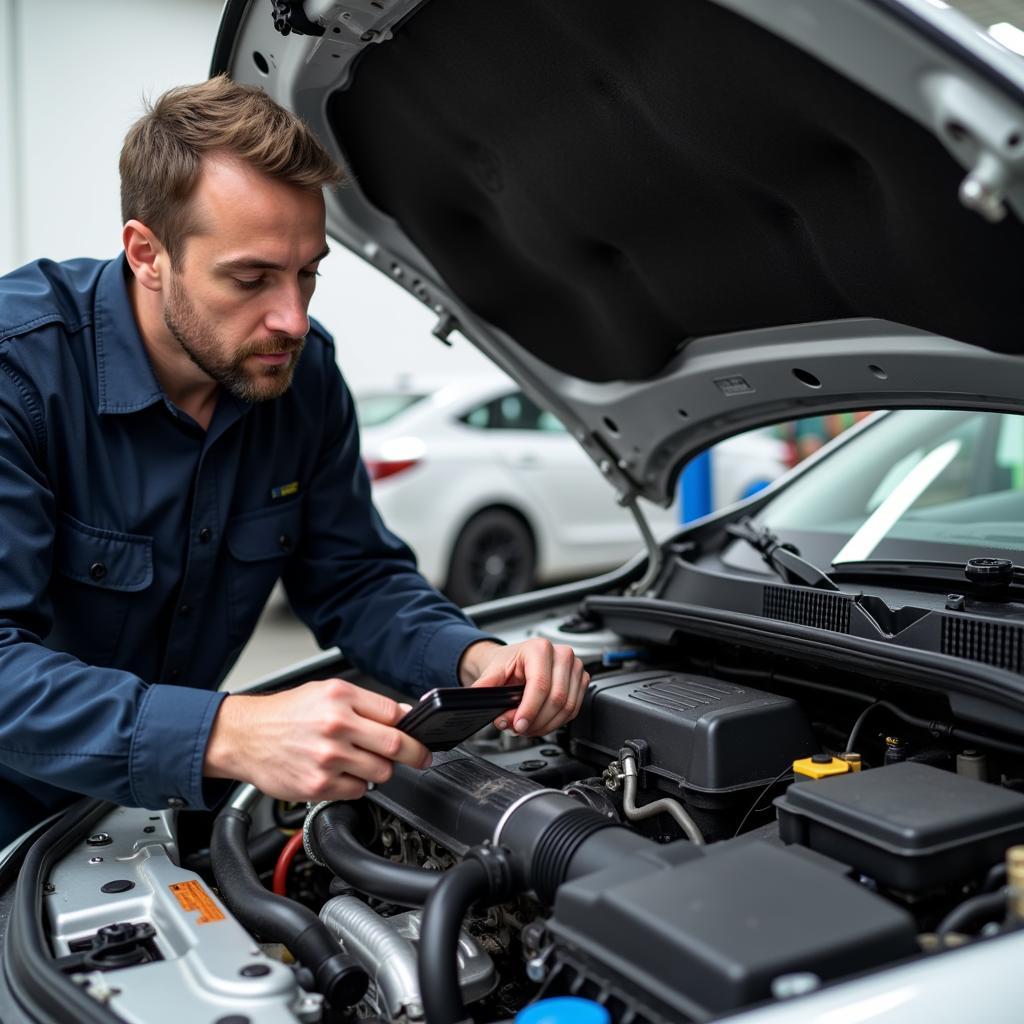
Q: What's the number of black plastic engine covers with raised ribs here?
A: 1